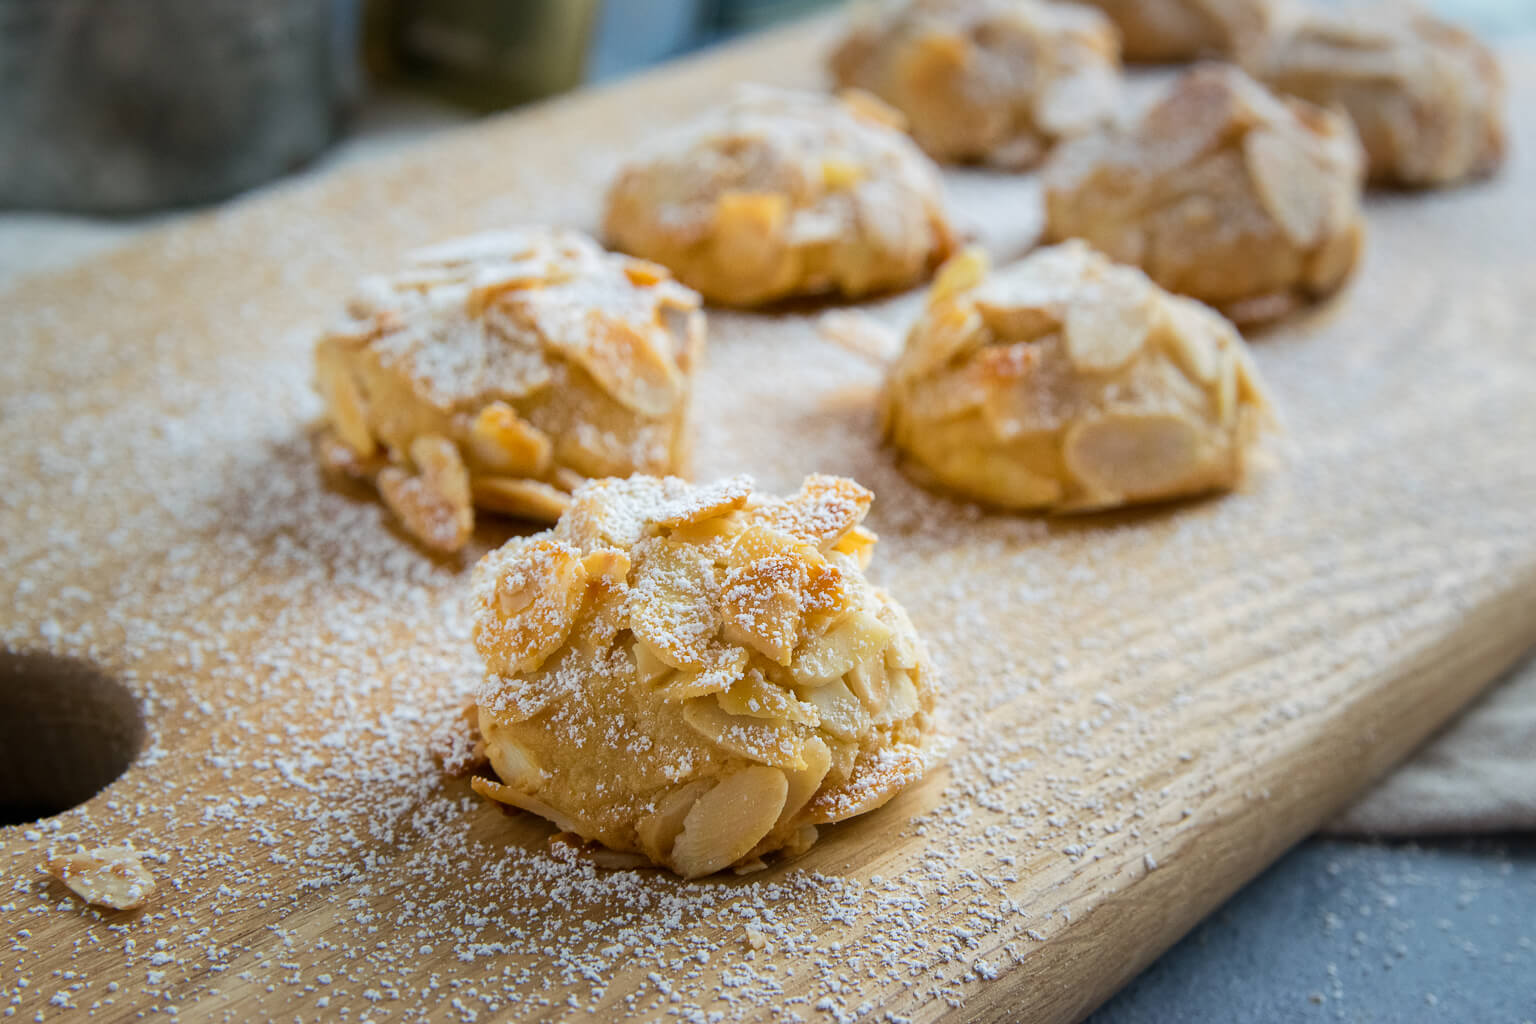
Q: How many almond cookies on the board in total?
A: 8